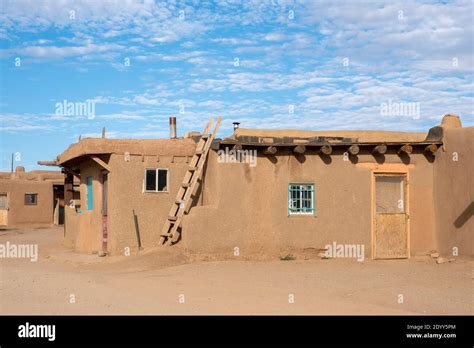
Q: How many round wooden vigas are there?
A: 8